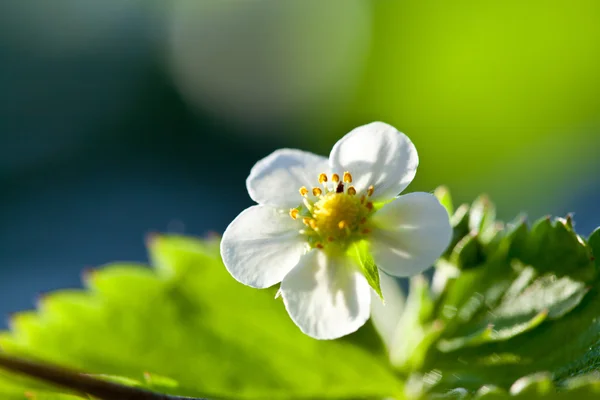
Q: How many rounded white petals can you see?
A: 5